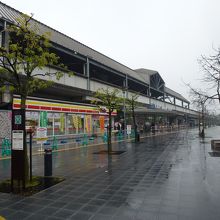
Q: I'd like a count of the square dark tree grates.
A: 2